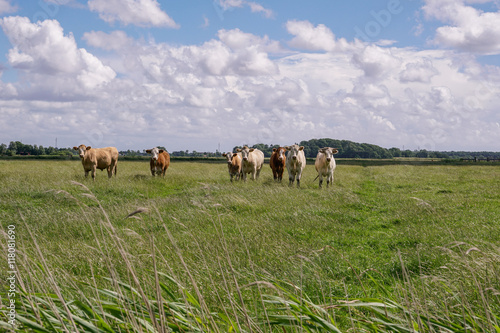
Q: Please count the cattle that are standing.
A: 7